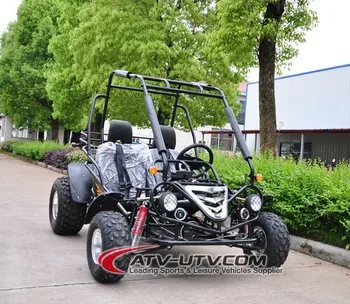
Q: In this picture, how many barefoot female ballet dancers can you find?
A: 0